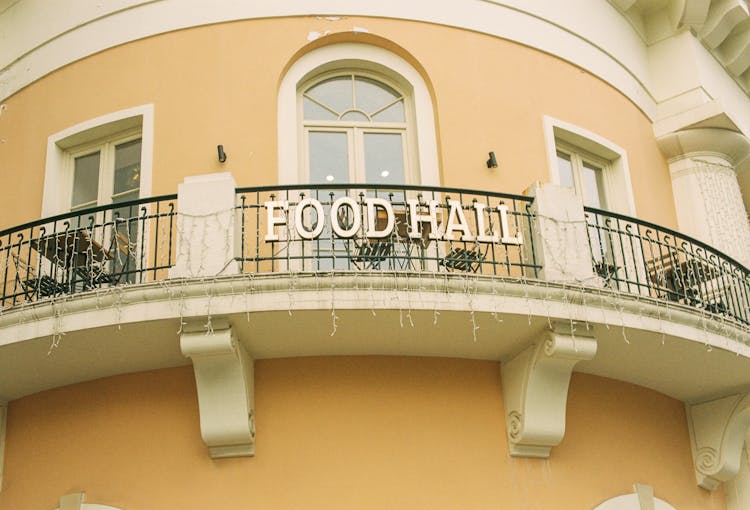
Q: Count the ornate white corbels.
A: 3